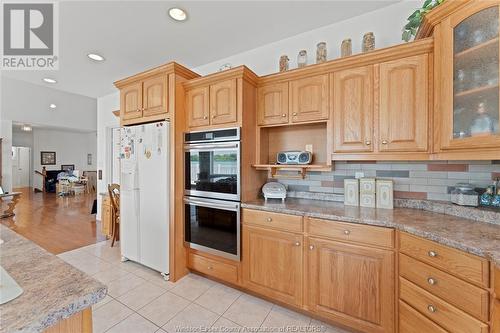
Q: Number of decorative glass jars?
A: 5